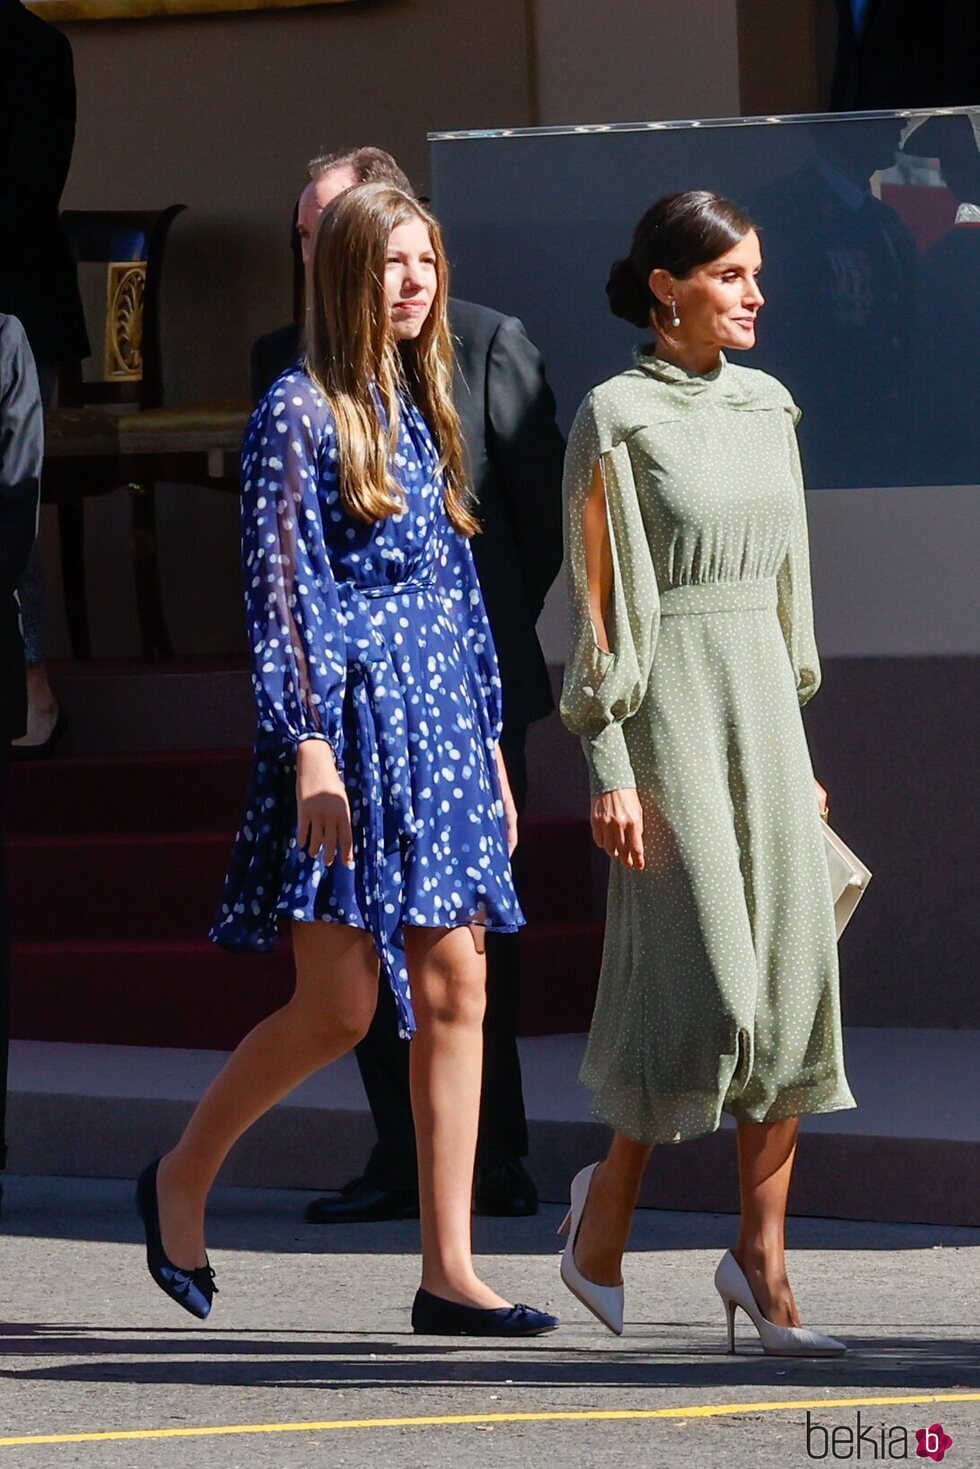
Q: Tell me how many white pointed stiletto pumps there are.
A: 2